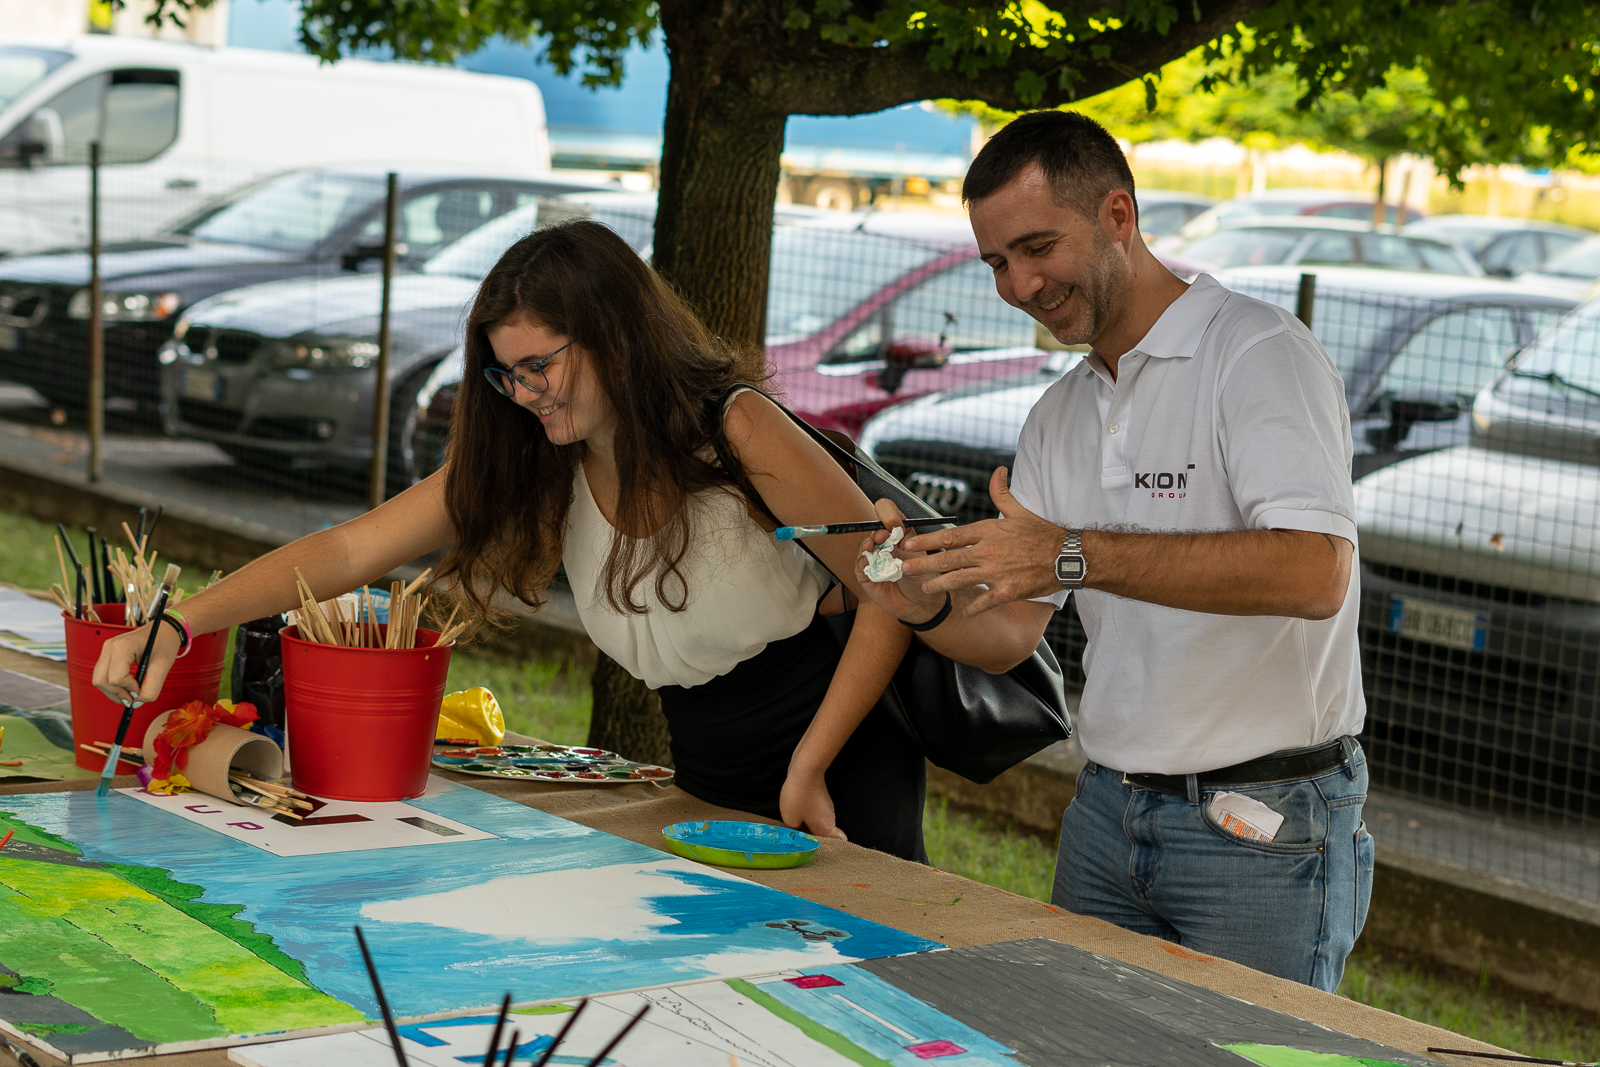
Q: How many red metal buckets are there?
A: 2